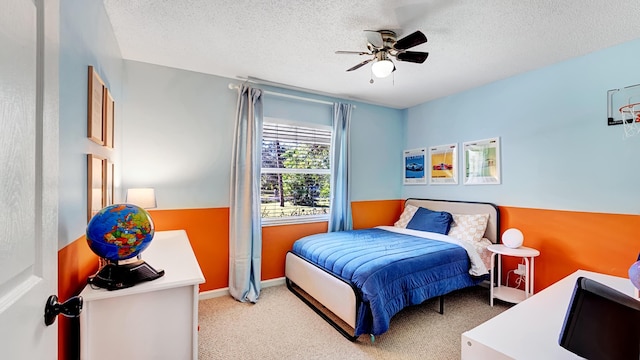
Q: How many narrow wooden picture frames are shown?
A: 4